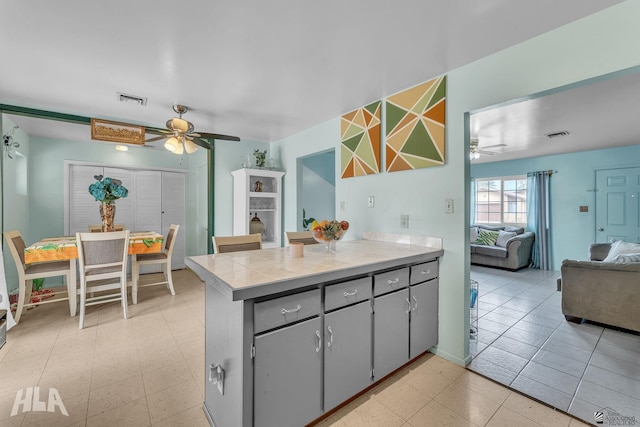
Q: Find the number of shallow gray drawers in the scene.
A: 4